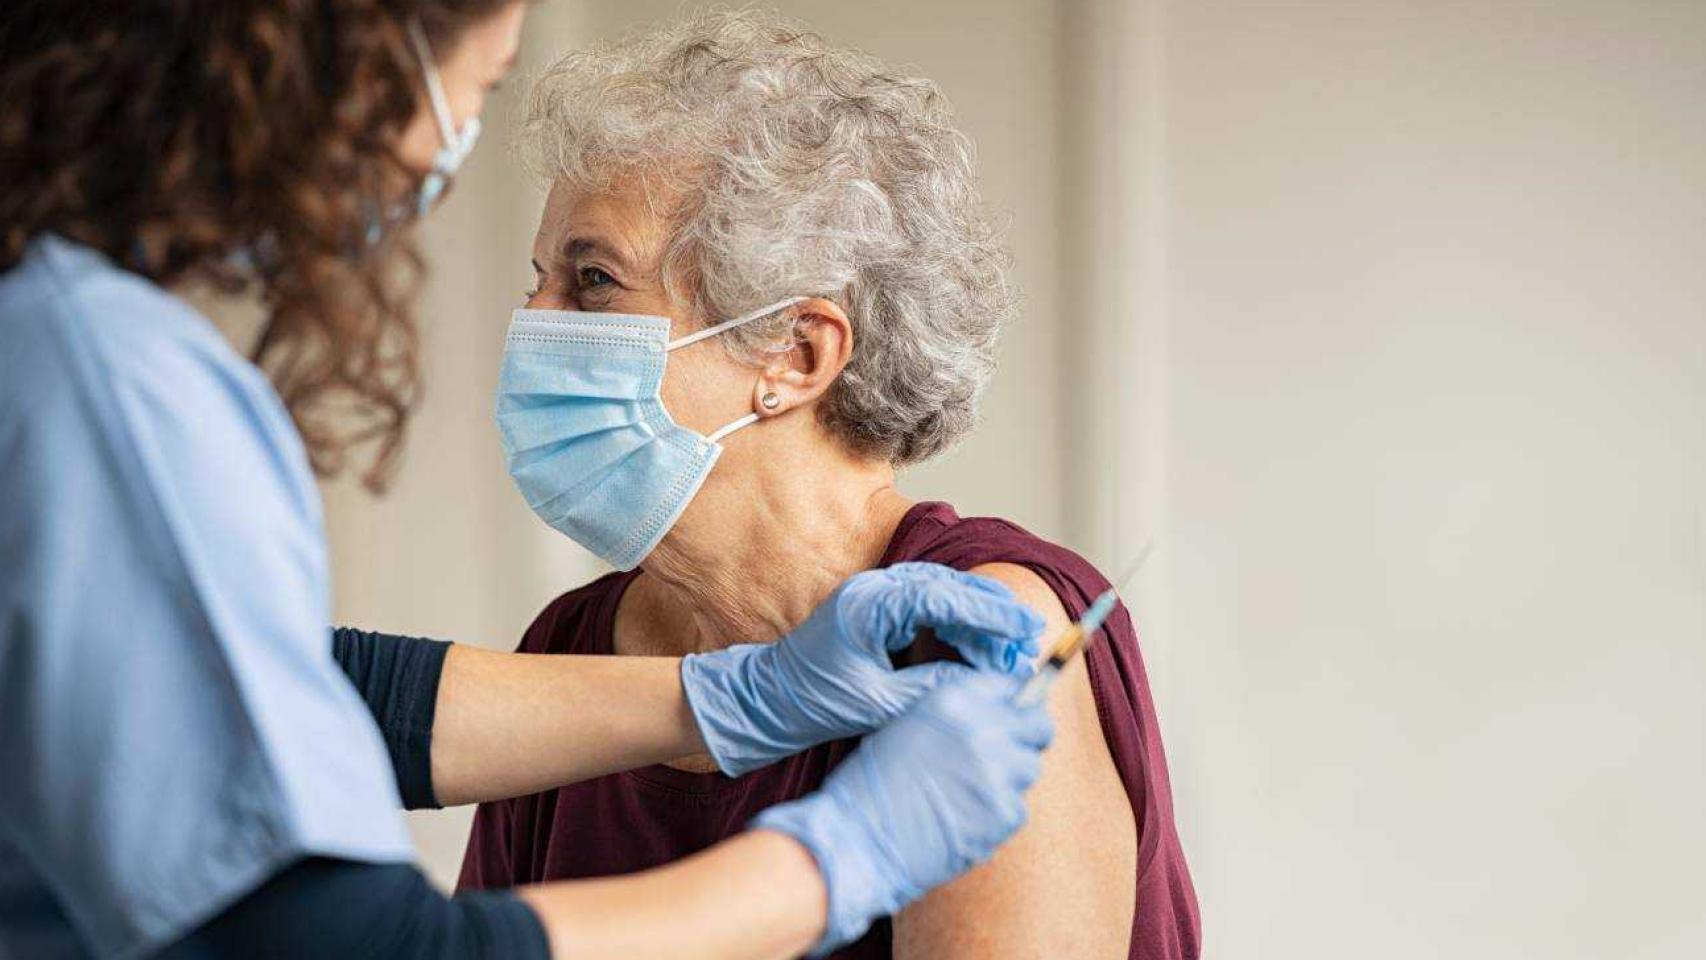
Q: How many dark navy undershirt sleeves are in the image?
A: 2